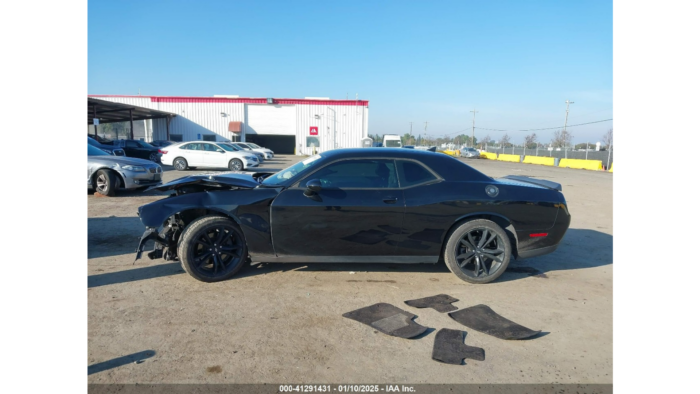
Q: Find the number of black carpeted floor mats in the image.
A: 4